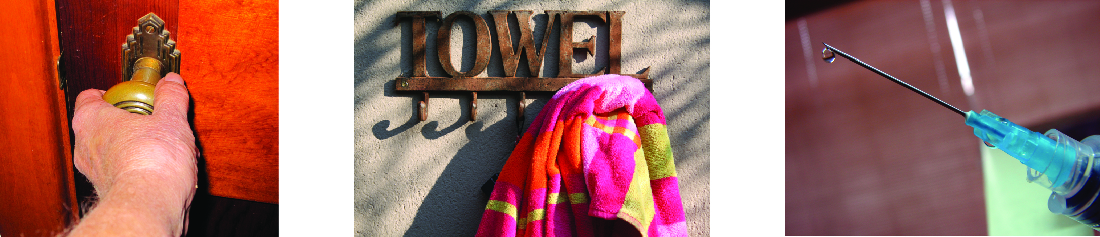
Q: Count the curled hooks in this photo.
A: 3